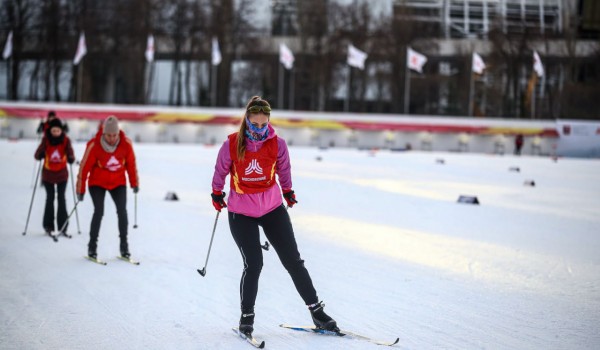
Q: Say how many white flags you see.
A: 9